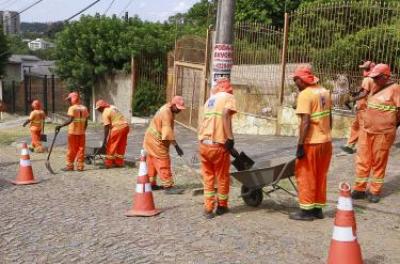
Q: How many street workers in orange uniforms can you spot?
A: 8